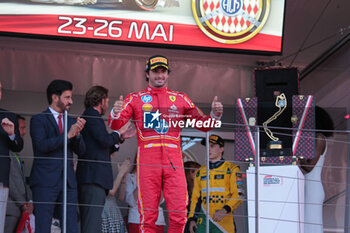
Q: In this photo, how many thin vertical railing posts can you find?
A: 3